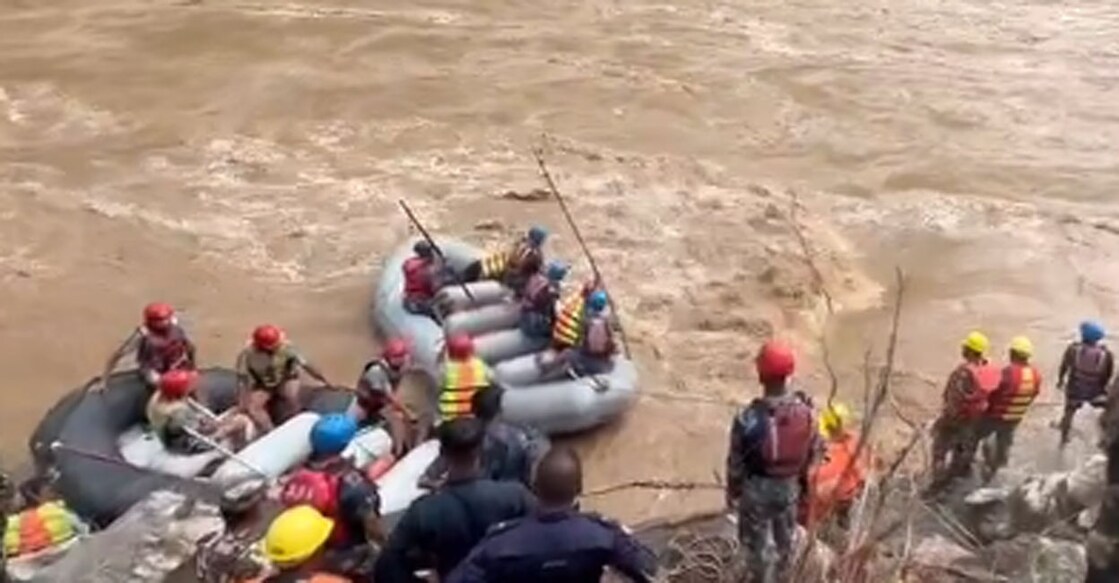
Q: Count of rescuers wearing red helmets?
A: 6